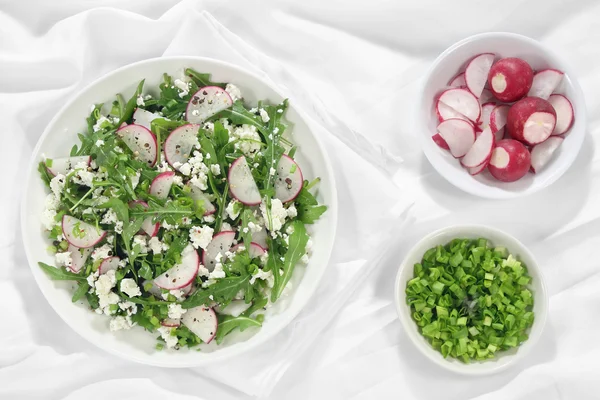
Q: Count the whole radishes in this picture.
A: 3